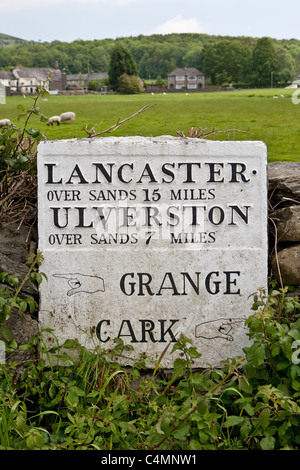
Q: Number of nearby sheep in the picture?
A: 3